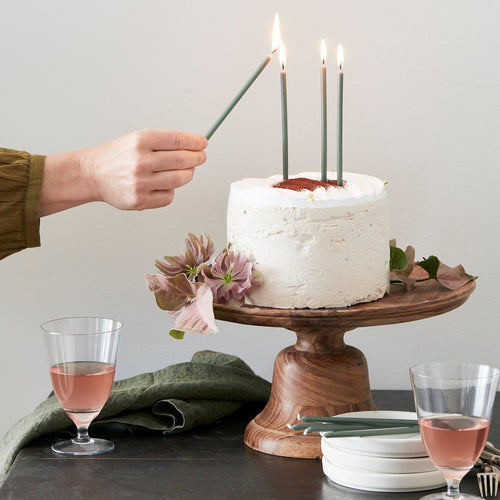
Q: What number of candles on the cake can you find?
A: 3